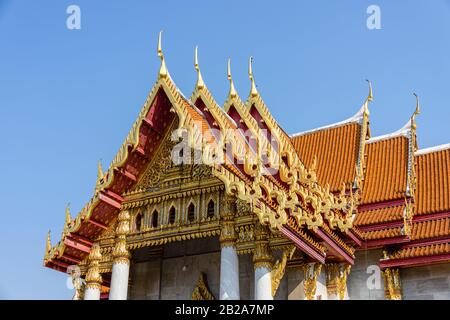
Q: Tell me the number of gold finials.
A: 6